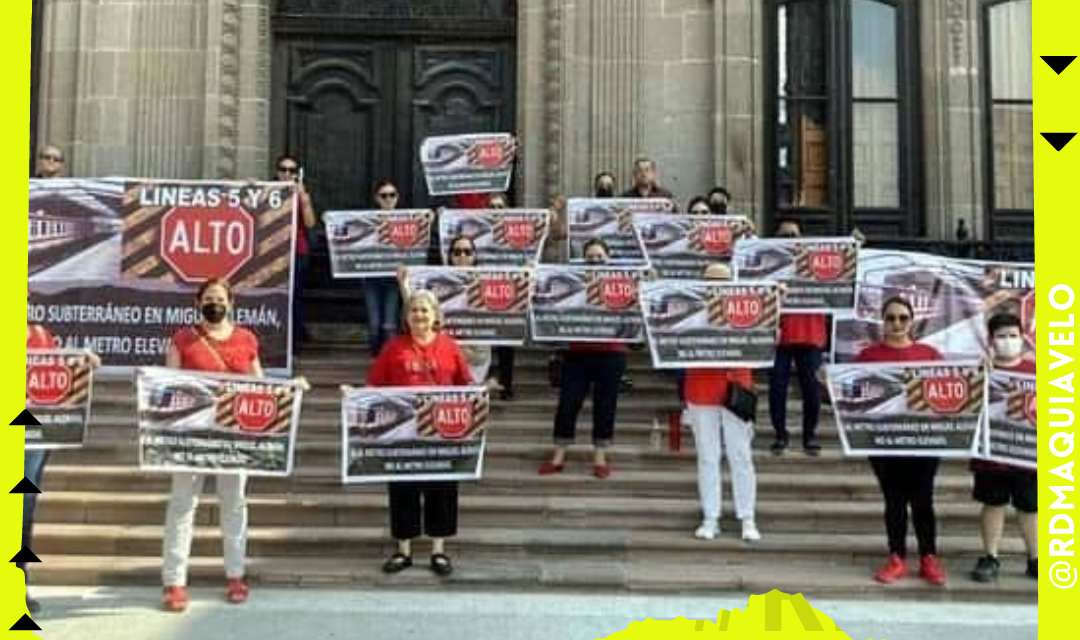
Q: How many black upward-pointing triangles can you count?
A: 4